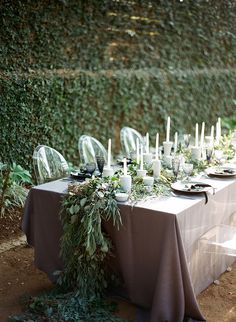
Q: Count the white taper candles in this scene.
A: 13